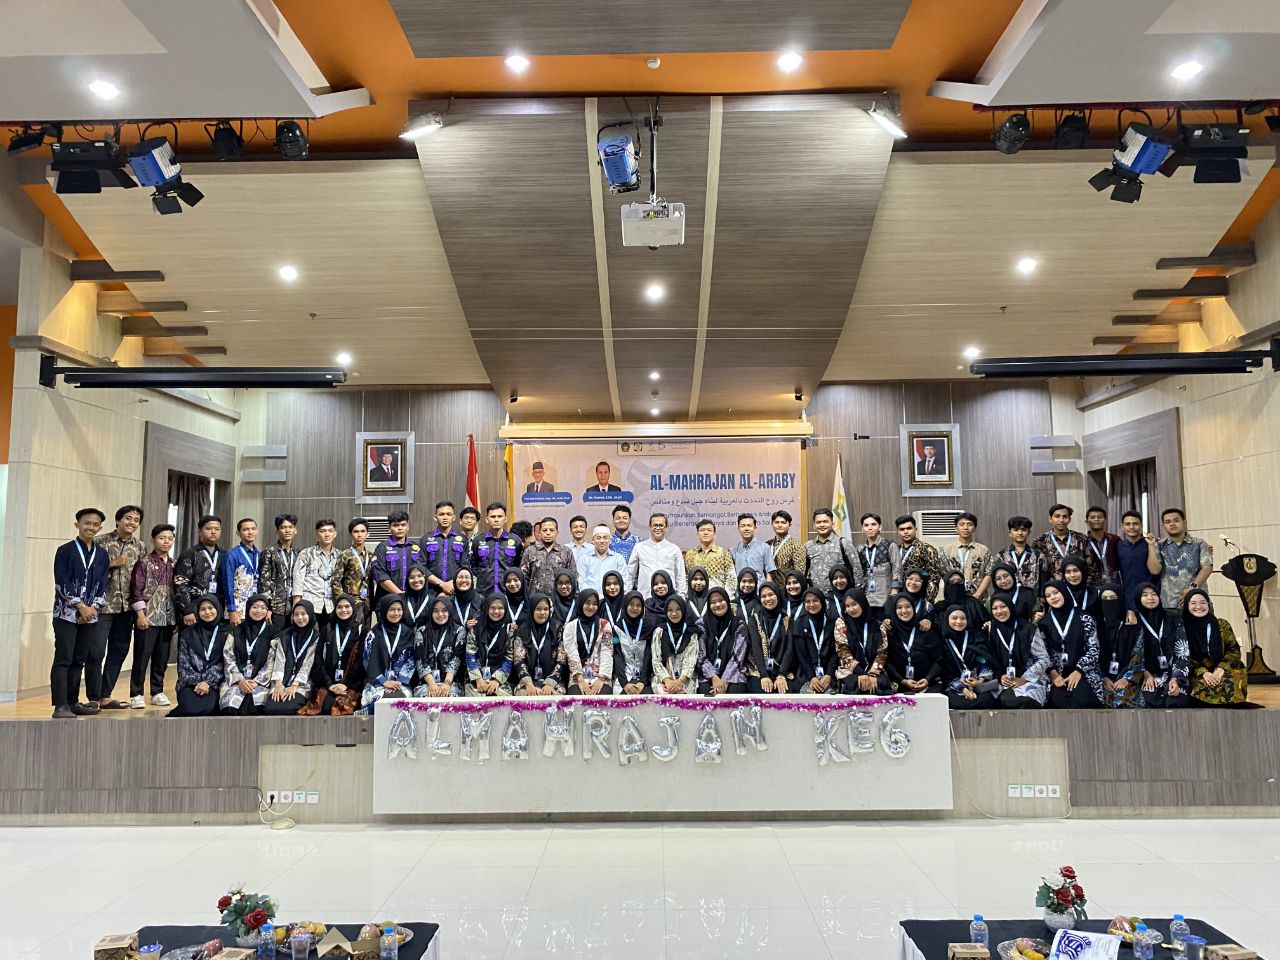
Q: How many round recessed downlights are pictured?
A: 11